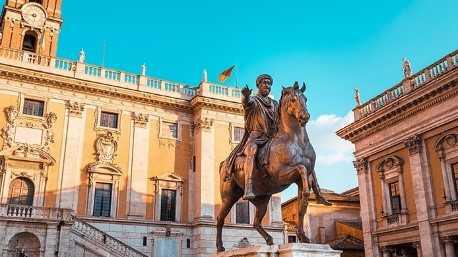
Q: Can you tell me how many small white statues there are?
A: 5